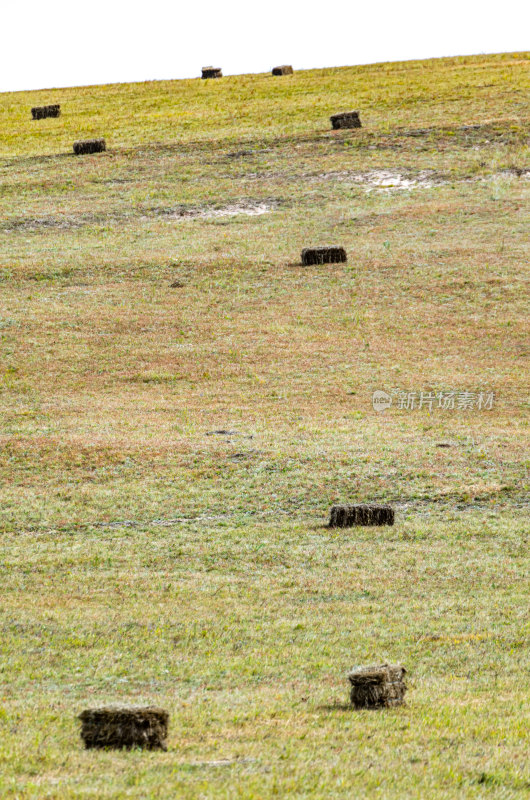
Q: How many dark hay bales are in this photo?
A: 9